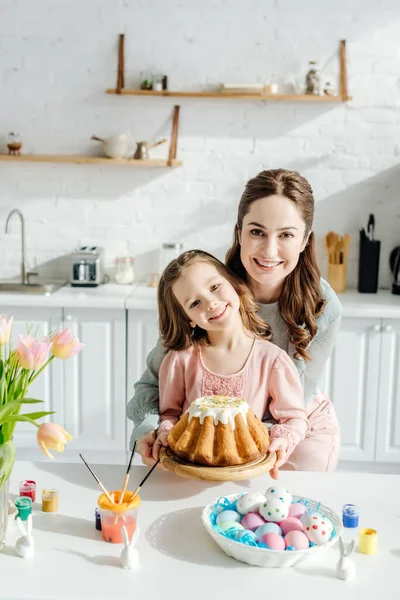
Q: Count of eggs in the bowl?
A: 13